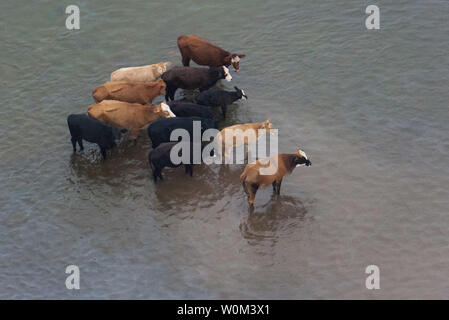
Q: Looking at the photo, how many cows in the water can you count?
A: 12